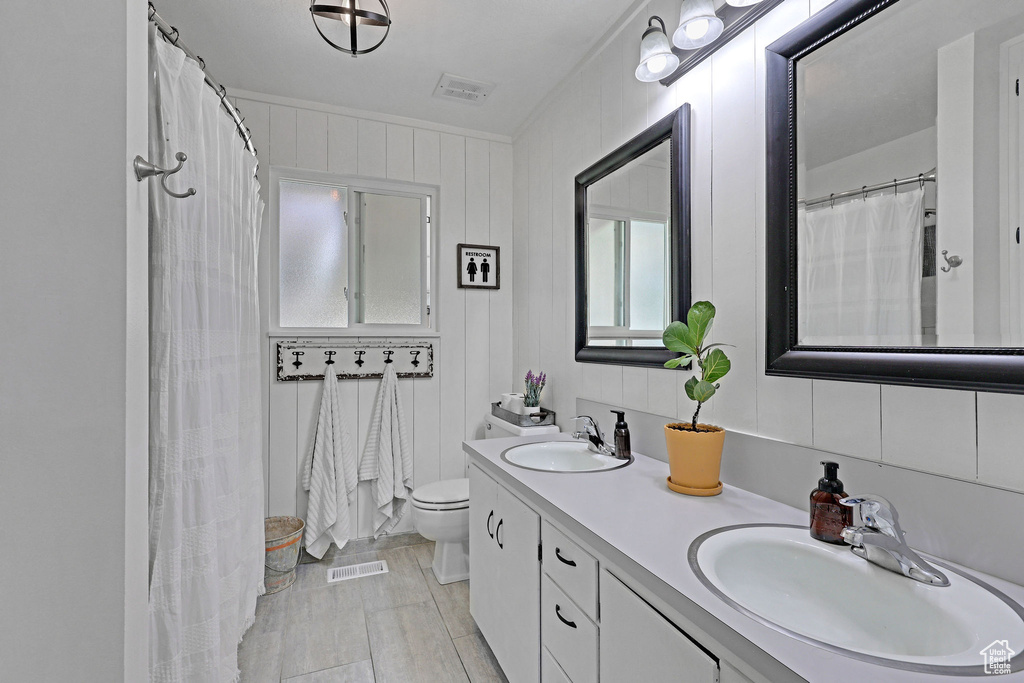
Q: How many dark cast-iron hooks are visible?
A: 5